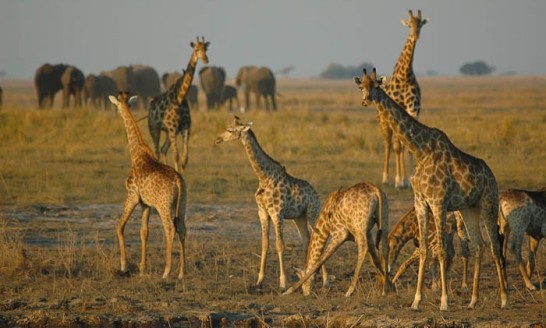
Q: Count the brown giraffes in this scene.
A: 8